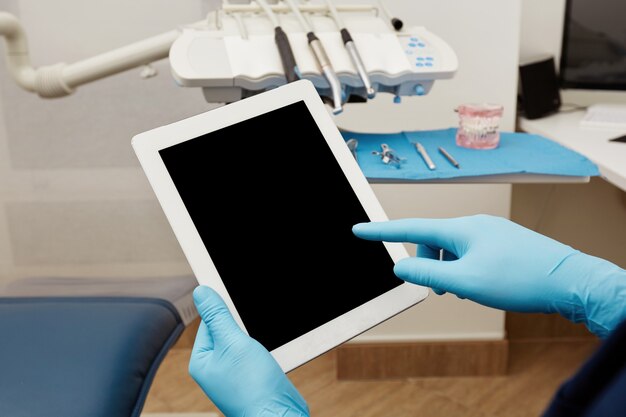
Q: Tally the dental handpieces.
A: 3